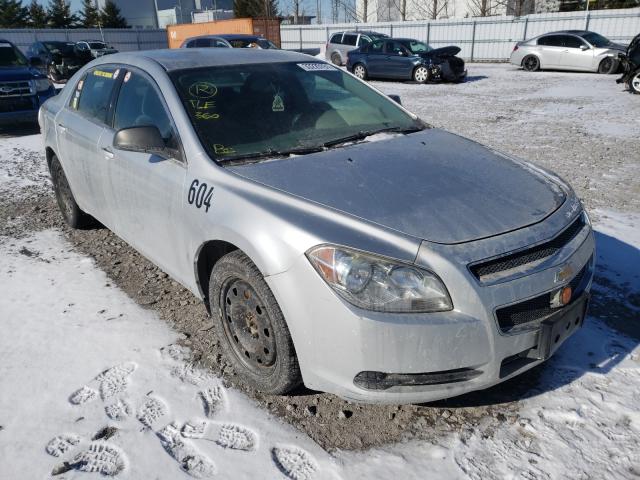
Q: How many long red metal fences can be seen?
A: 0